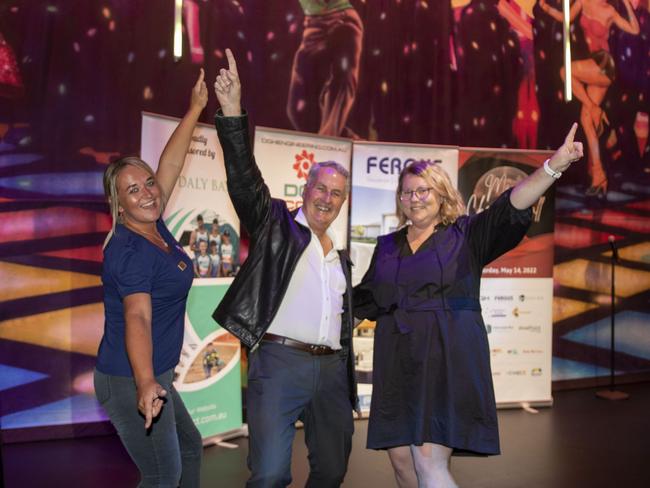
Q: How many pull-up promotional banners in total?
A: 4